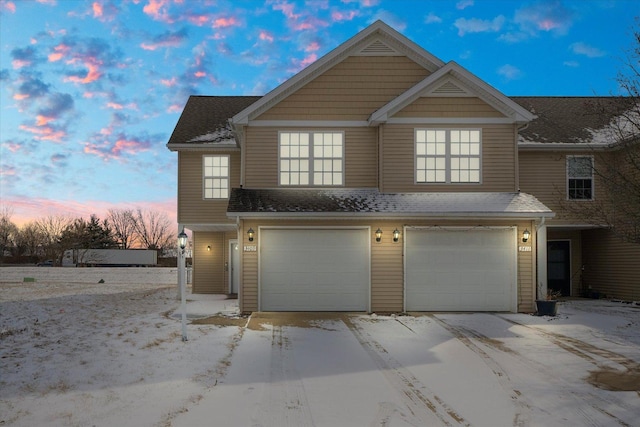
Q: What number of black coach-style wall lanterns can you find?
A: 4